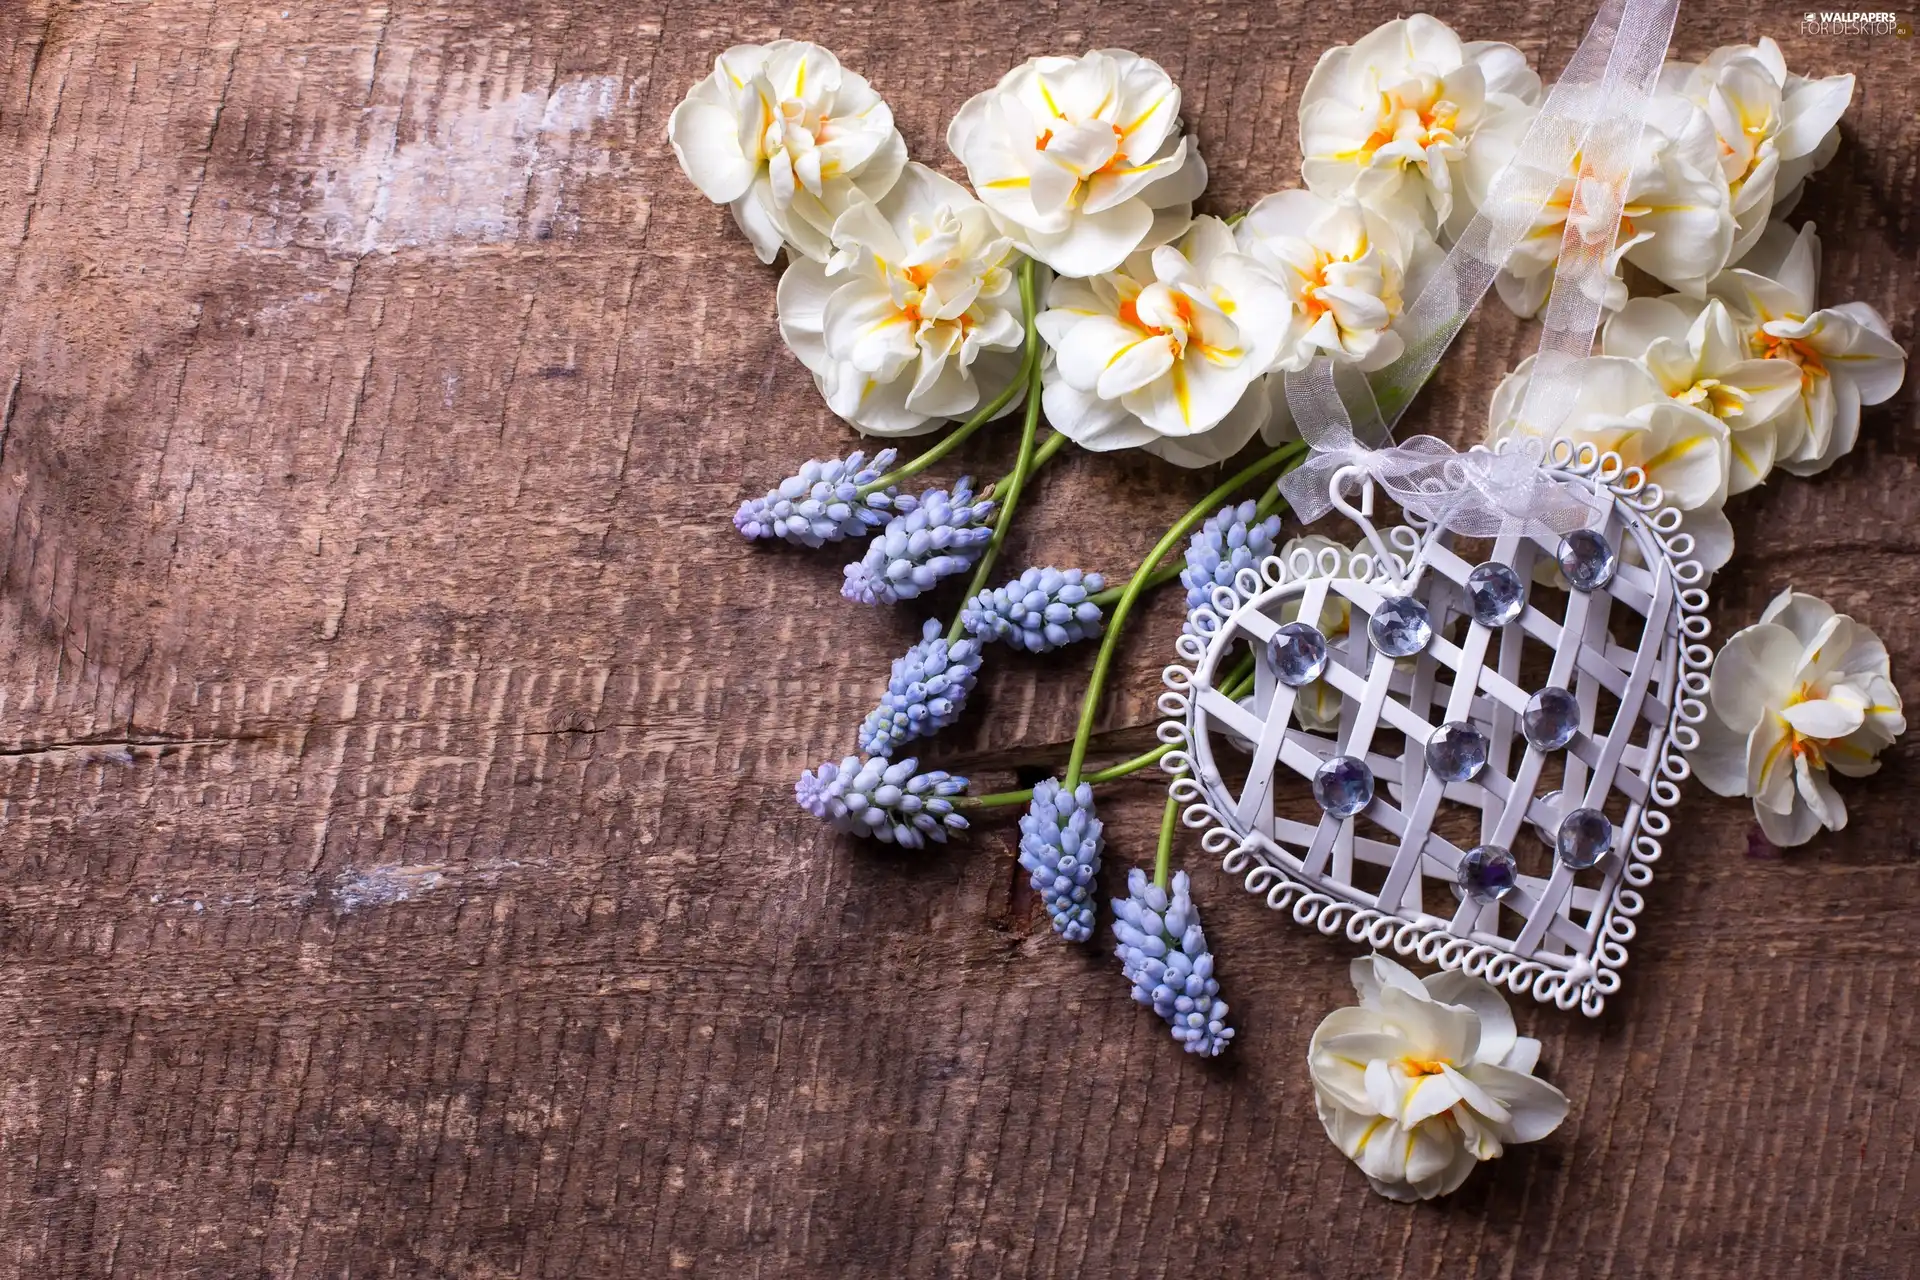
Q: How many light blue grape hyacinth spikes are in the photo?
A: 8